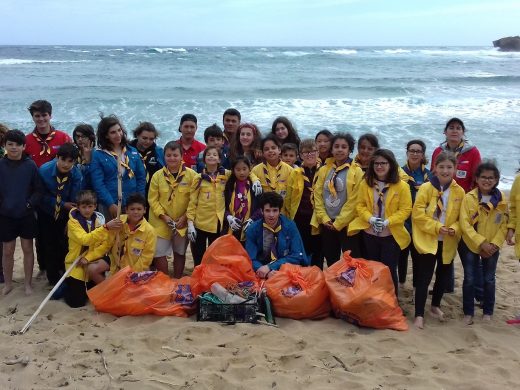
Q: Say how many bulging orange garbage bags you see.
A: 4